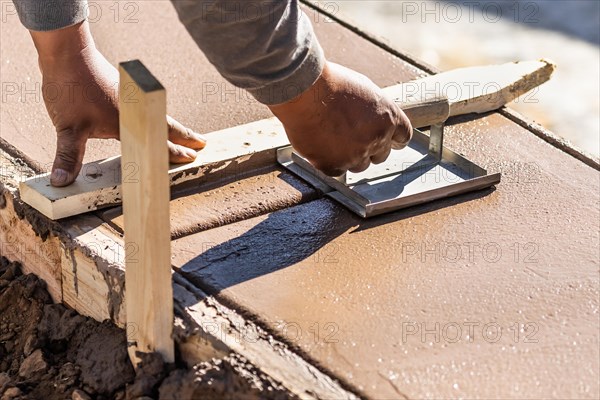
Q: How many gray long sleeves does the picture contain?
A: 2